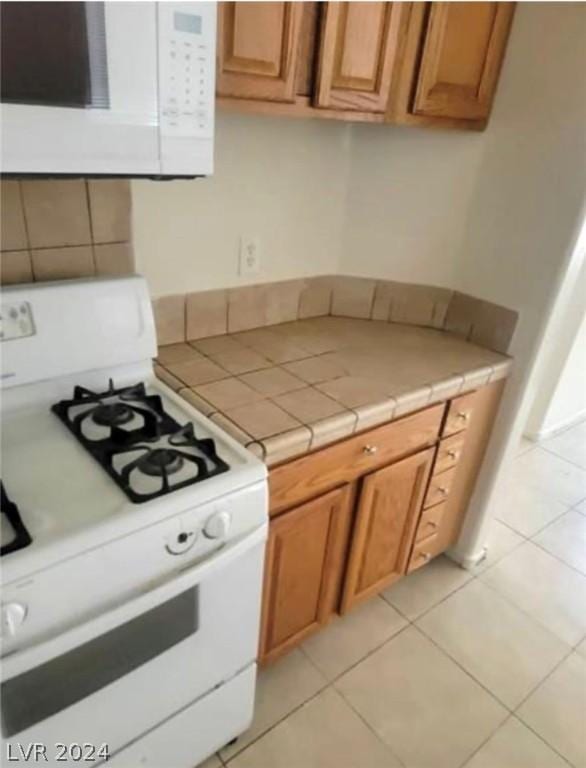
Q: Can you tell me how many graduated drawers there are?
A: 5